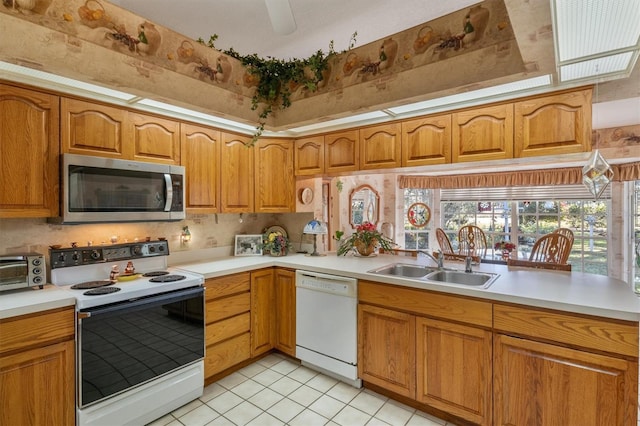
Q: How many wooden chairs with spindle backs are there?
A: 4